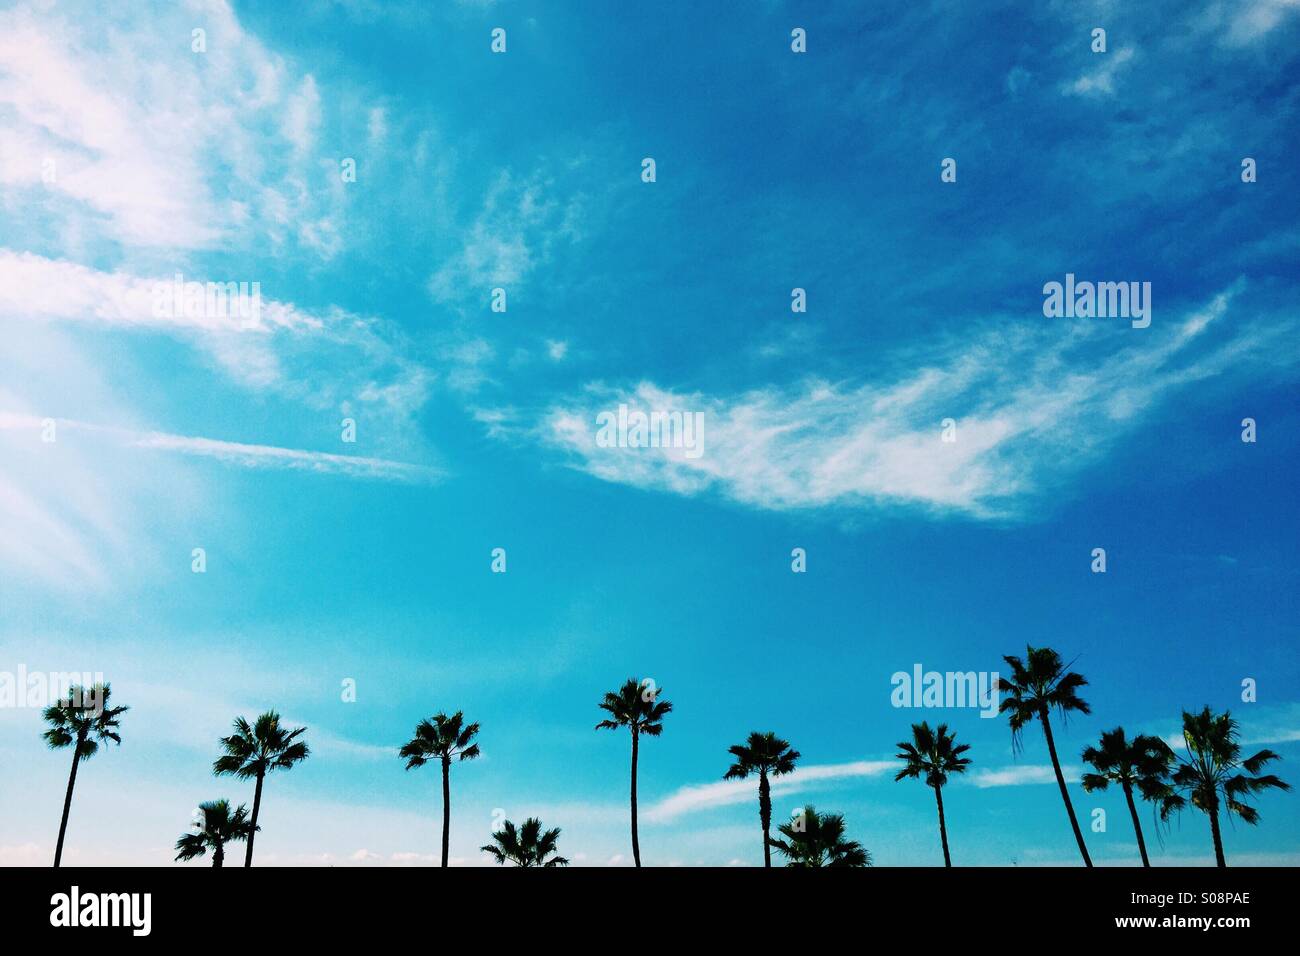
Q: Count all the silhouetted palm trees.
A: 12